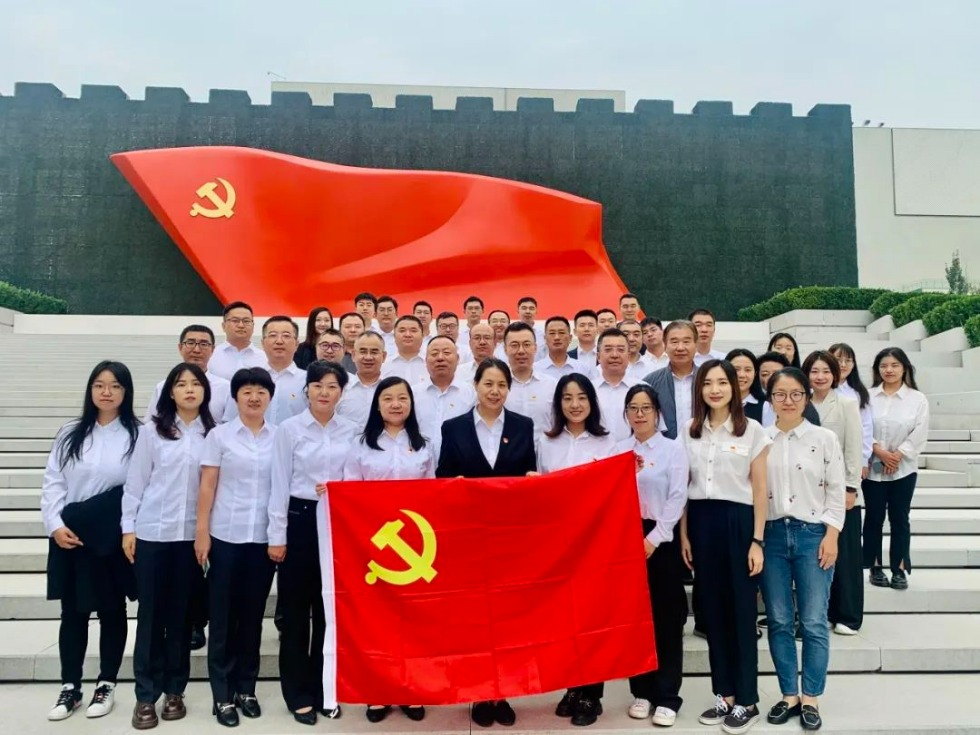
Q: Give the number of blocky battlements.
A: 14